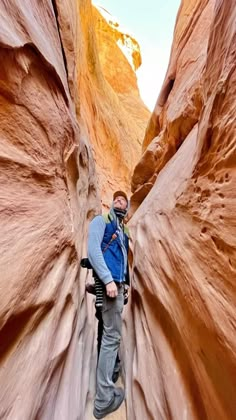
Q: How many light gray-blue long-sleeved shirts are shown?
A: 1